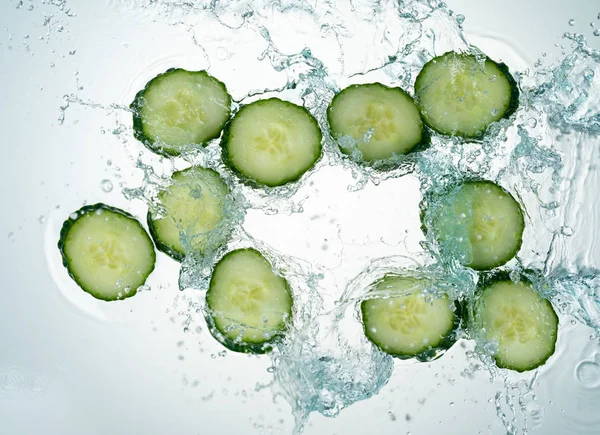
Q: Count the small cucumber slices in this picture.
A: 10